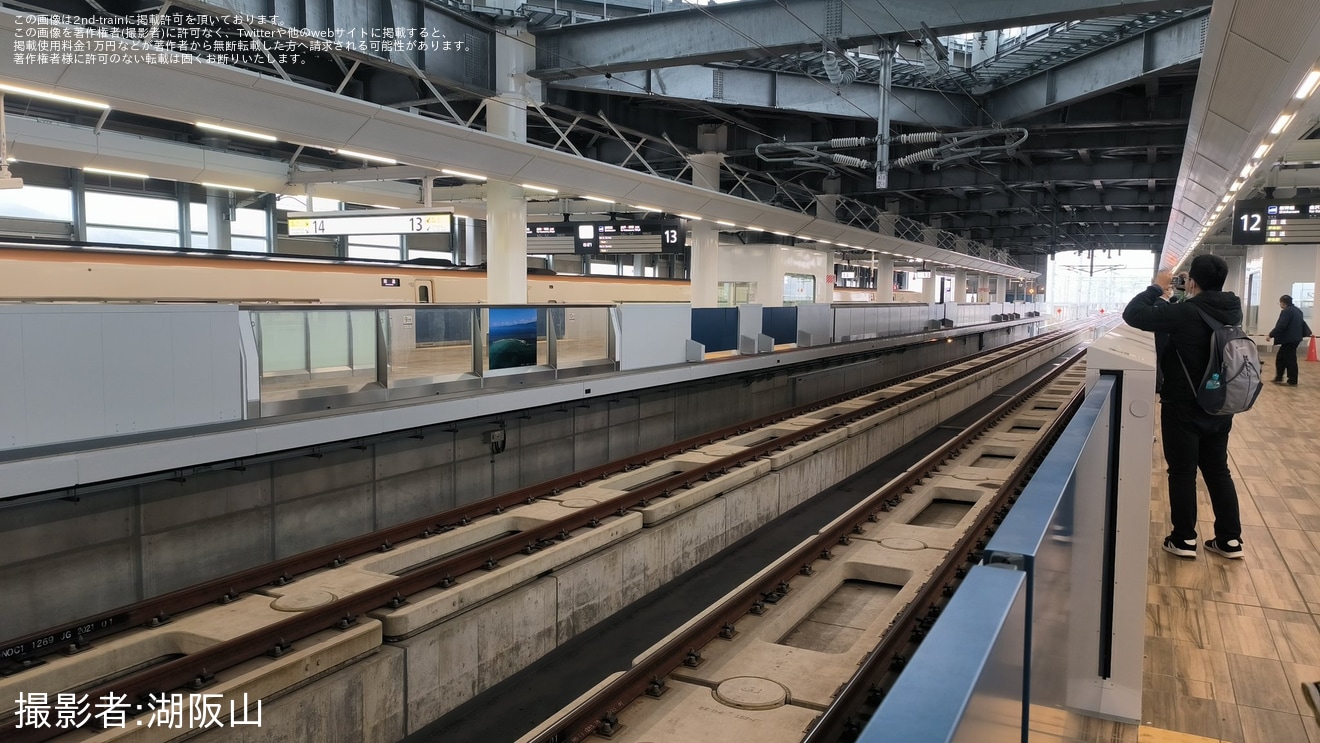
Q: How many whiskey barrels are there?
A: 0